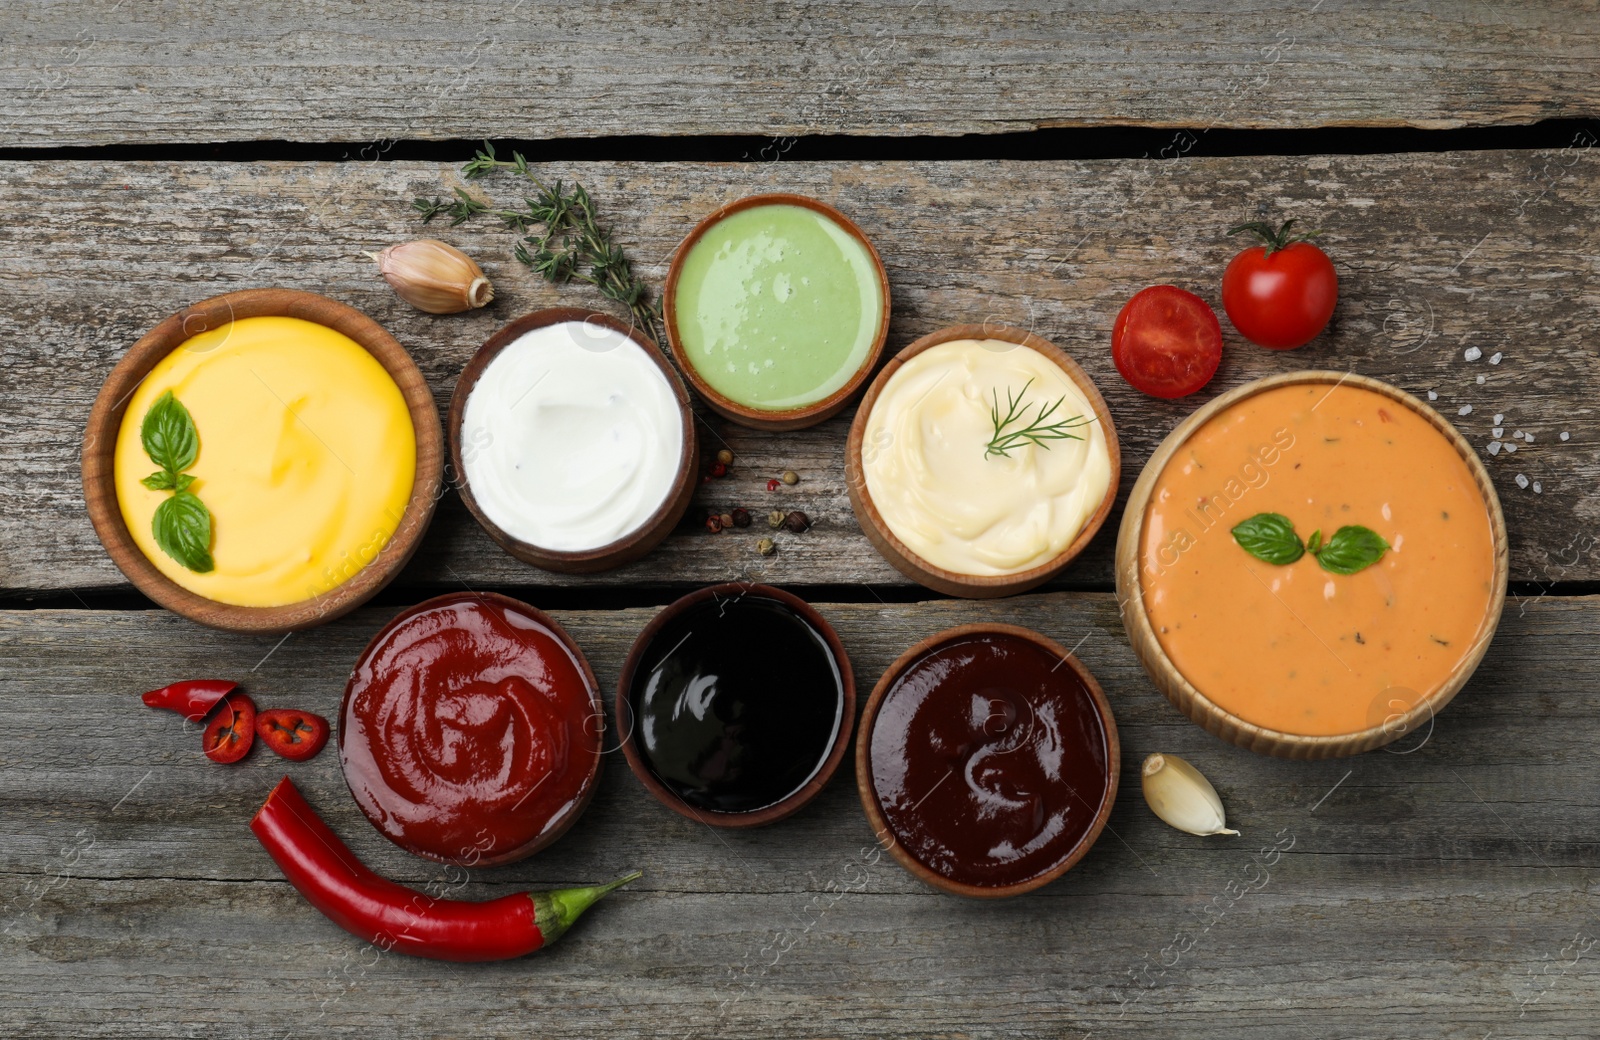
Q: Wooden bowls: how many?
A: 8